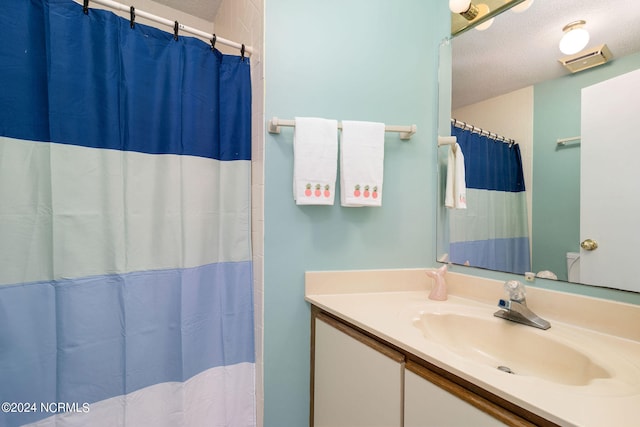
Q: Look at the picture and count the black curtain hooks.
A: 5